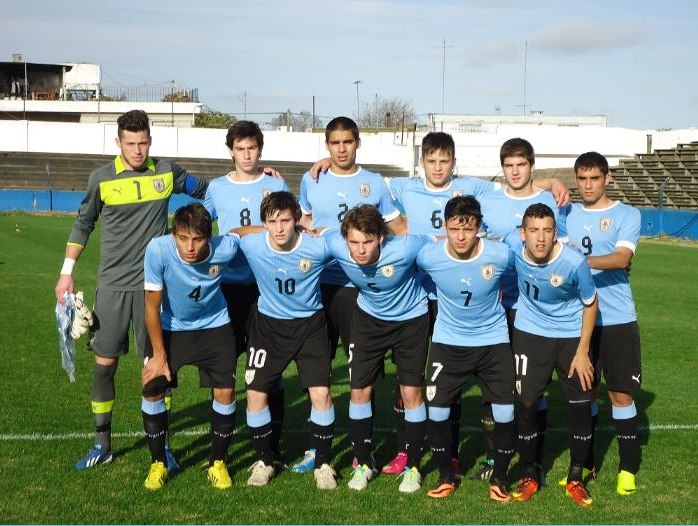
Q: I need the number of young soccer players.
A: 11